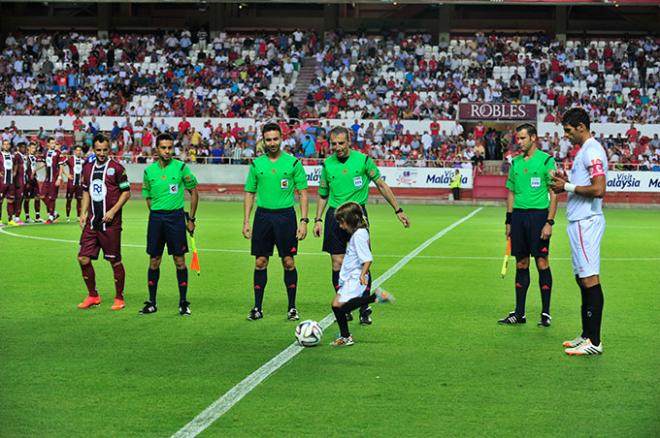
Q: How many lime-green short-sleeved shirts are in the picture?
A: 4